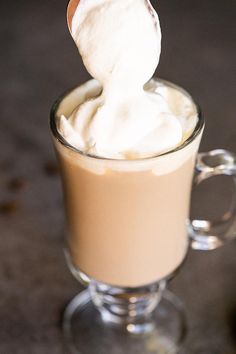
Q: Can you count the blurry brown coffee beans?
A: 3